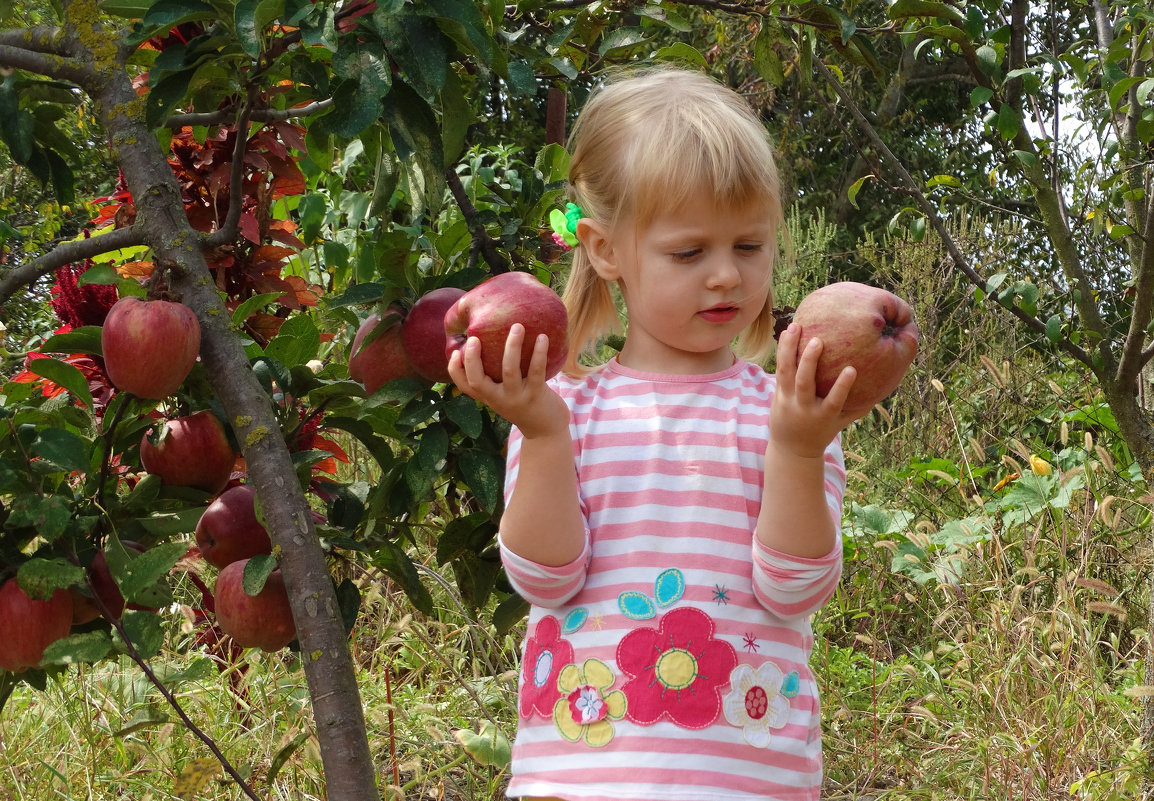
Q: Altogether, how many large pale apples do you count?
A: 1